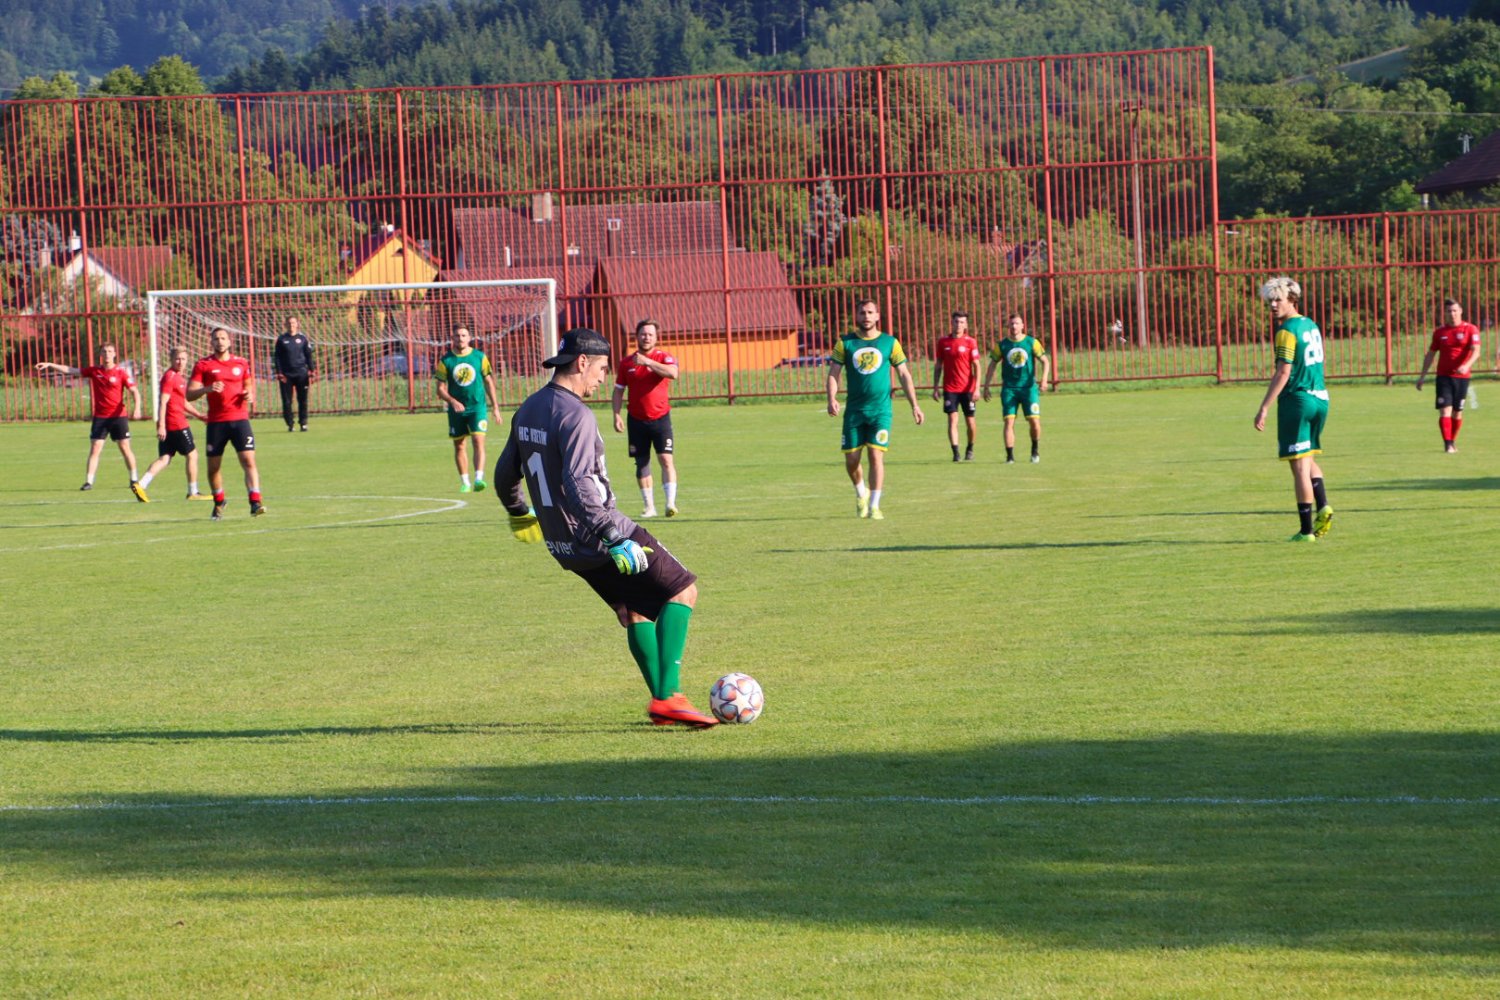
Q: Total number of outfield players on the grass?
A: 10